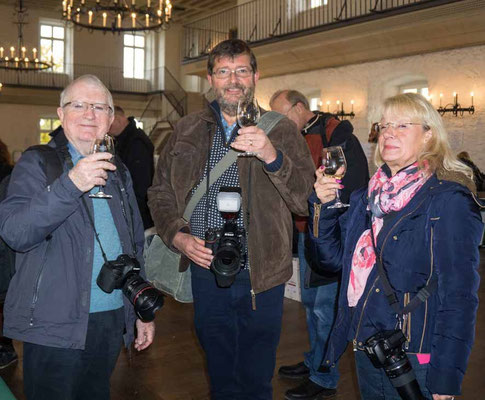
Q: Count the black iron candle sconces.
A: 2